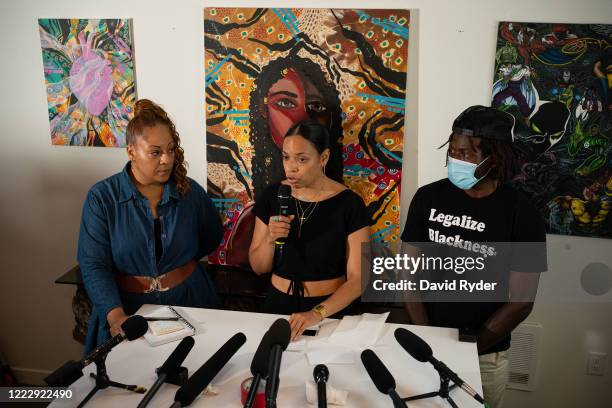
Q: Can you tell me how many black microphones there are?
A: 9